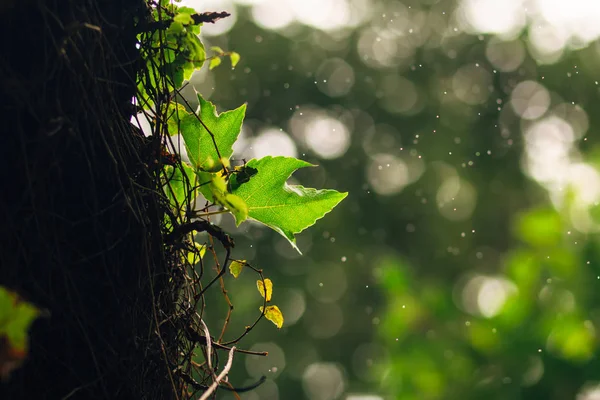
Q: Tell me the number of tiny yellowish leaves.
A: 3